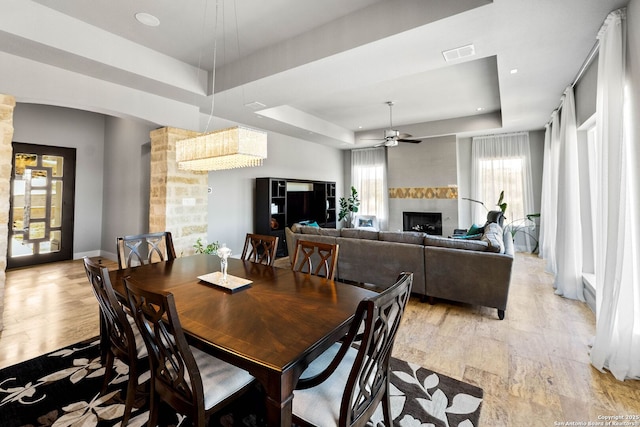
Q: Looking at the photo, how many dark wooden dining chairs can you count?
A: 6